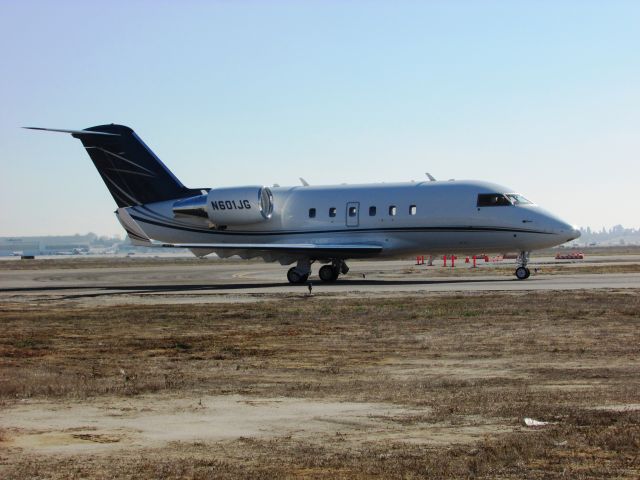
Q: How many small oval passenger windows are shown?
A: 6